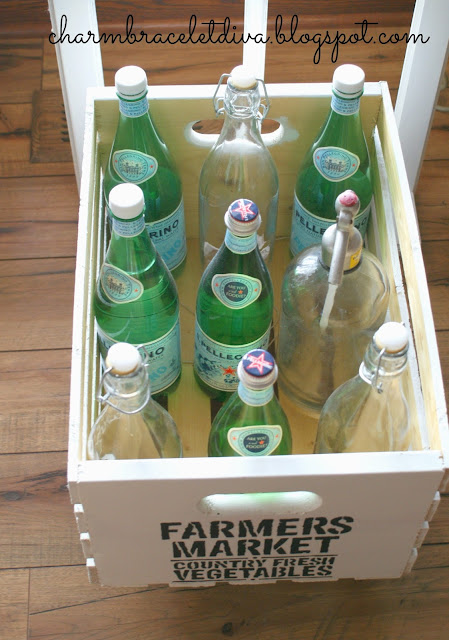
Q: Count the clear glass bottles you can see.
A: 4